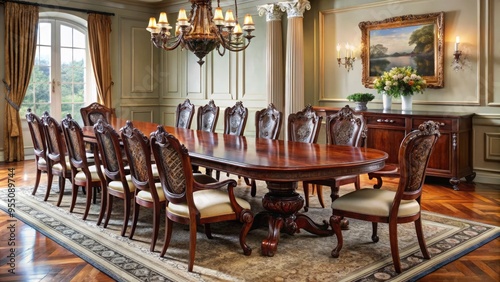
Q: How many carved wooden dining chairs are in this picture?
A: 14